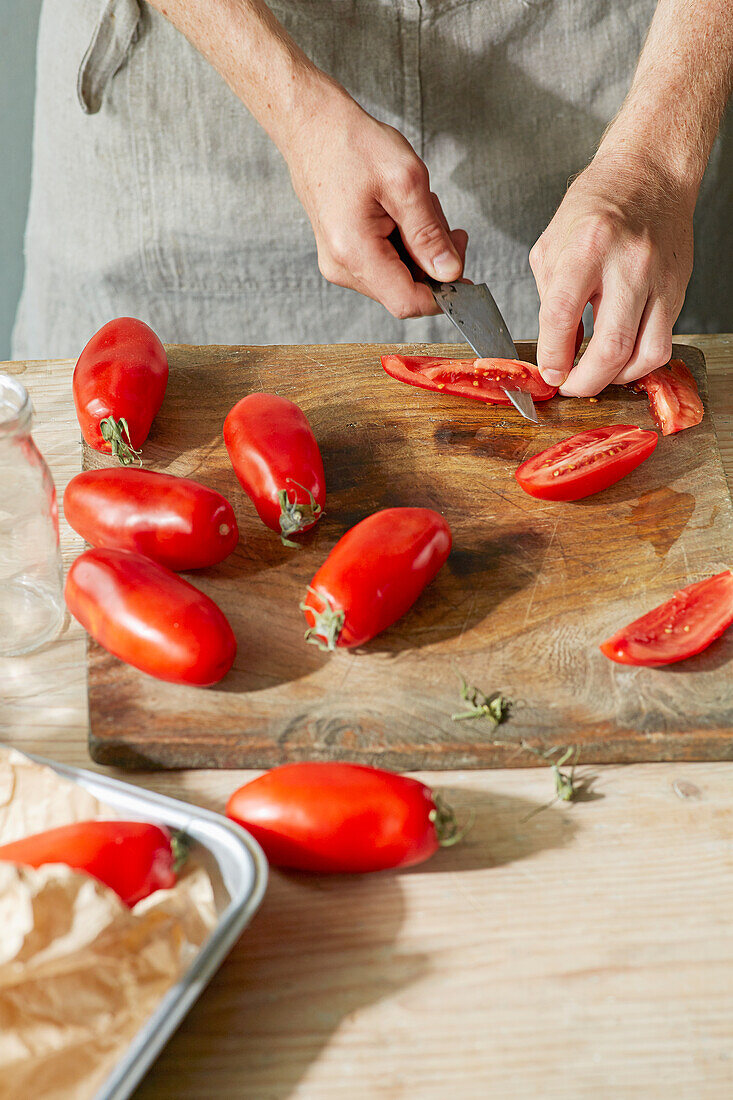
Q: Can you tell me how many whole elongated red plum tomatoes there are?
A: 7